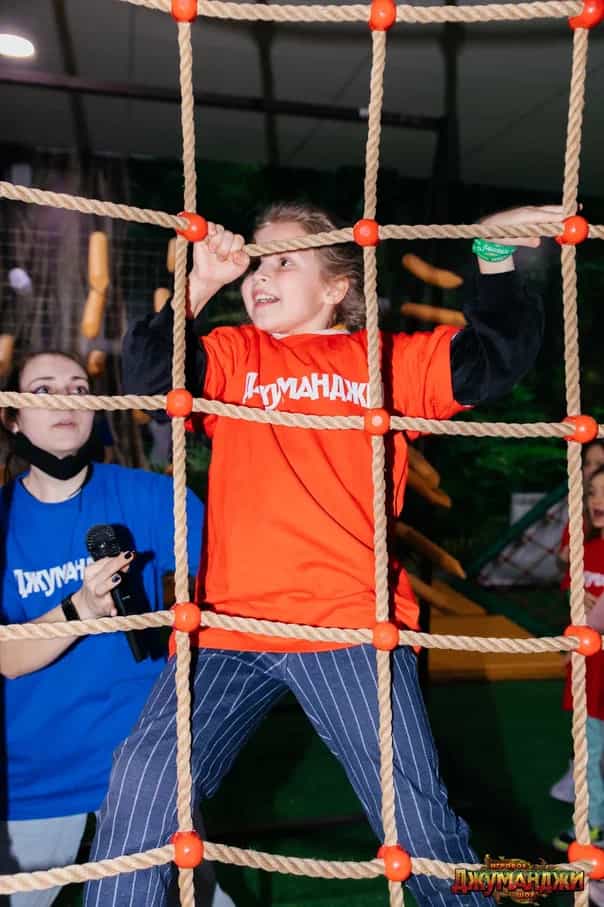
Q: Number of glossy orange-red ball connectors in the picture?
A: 15